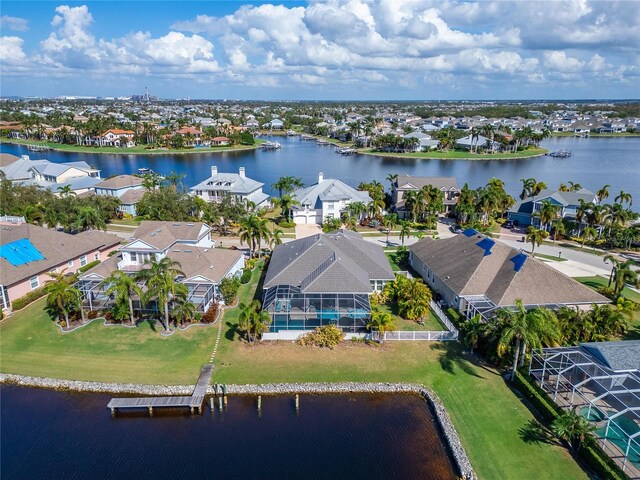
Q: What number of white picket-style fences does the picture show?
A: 1